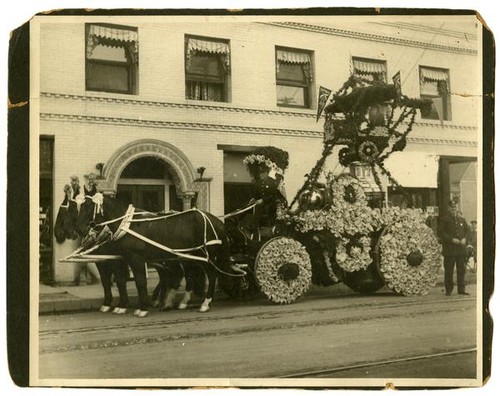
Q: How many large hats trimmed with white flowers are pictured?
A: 1